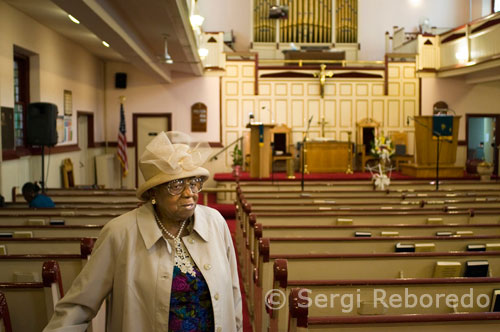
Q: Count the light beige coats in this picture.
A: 1